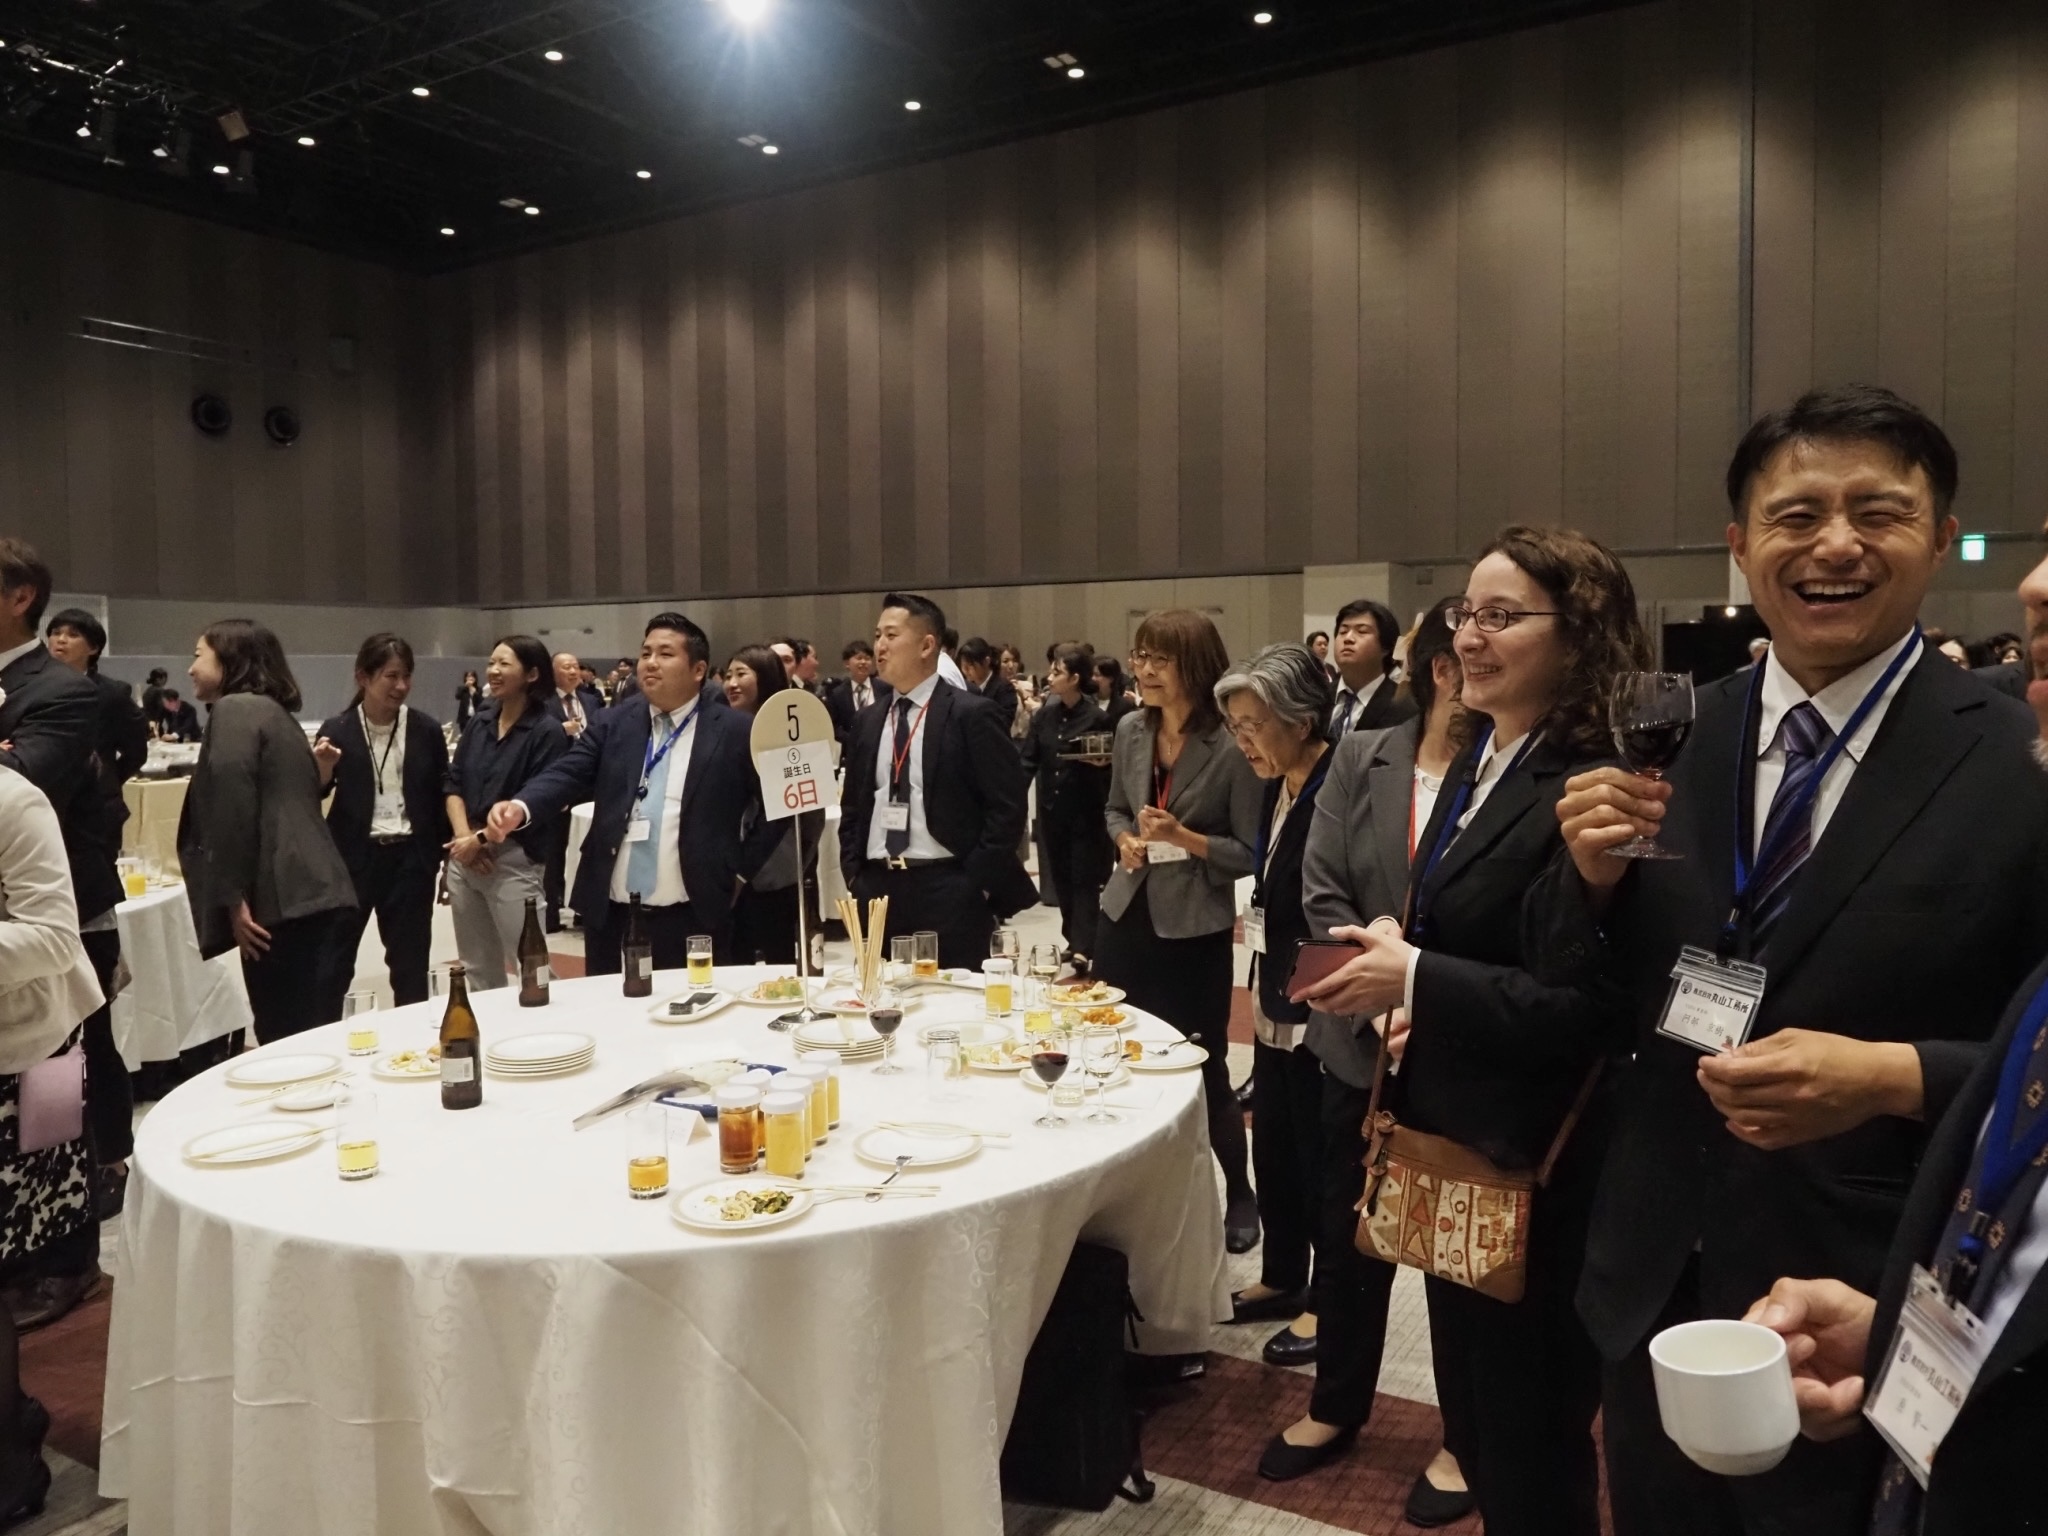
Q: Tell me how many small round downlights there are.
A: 11